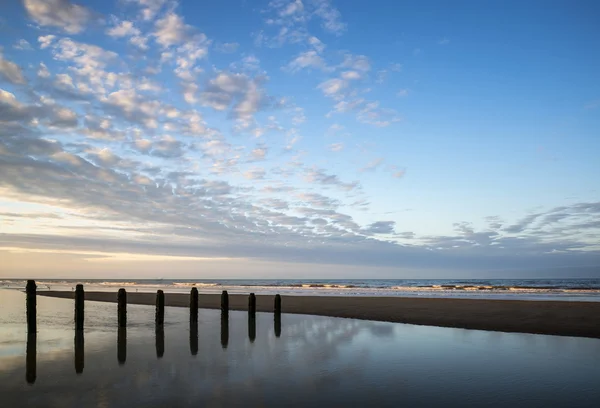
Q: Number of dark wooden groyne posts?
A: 8